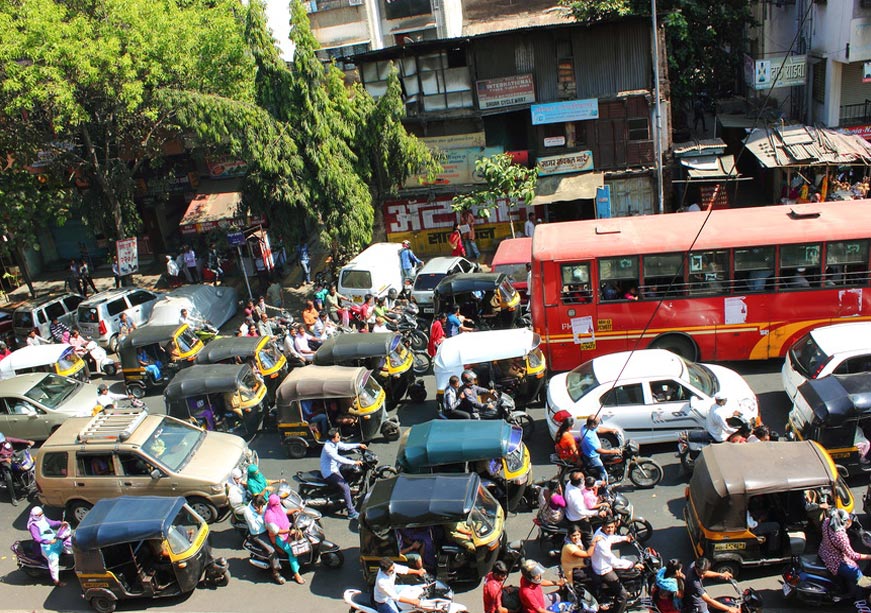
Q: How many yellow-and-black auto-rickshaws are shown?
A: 13